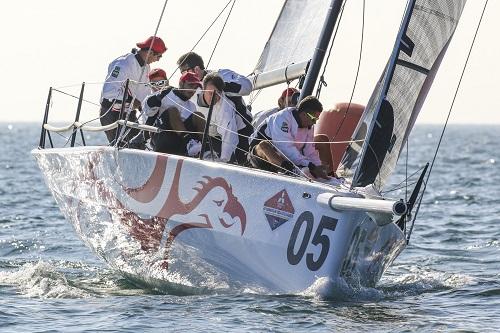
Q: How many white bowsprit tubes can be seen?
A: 1